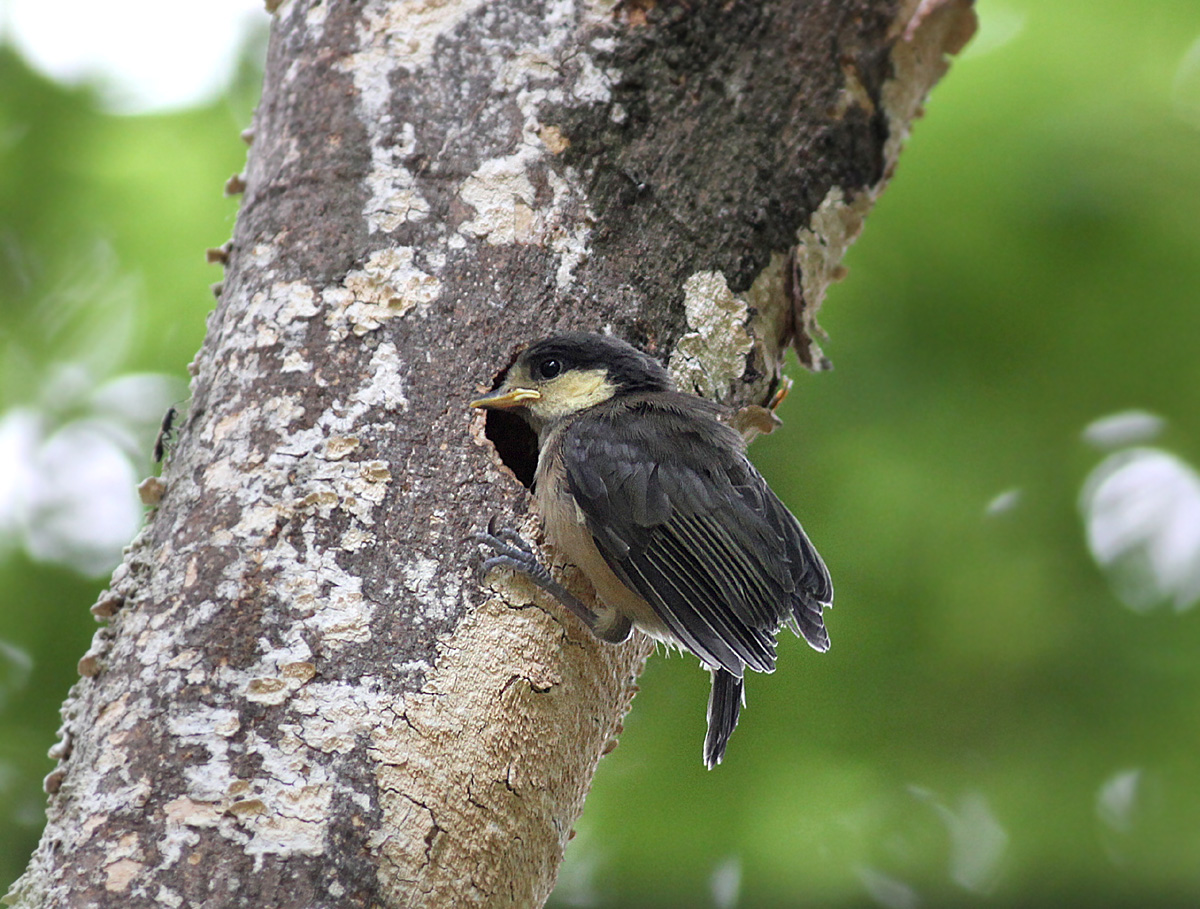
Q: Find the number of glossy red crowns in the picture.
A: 0